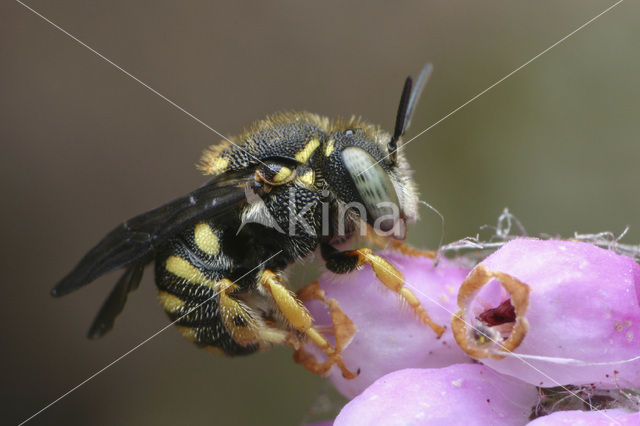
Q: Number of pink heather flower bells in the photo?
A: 4